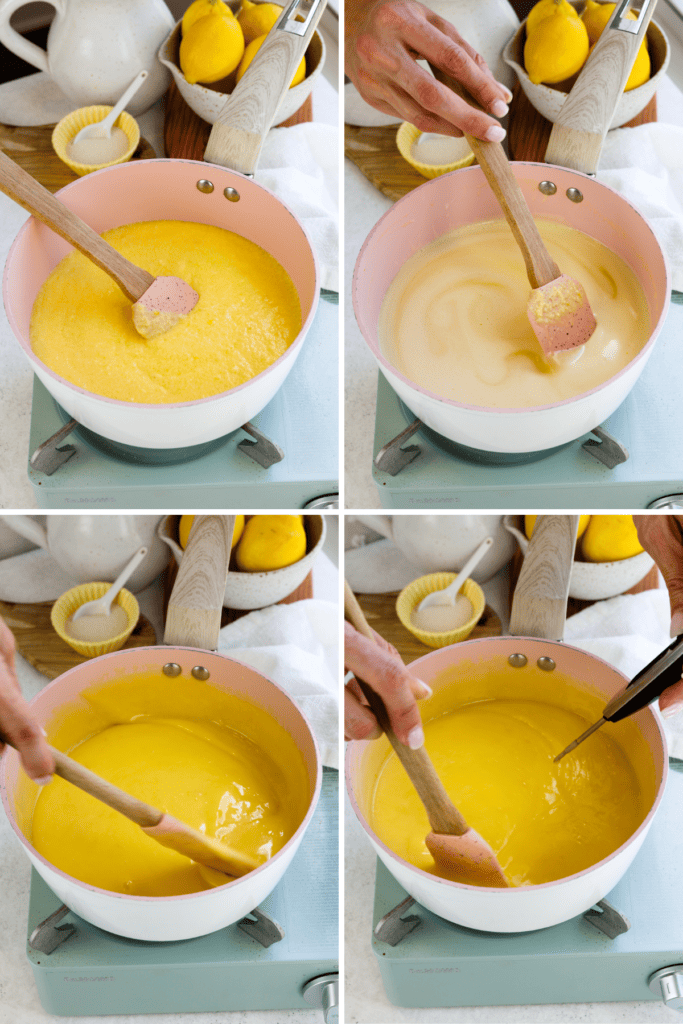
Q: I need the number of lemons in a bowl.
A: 4